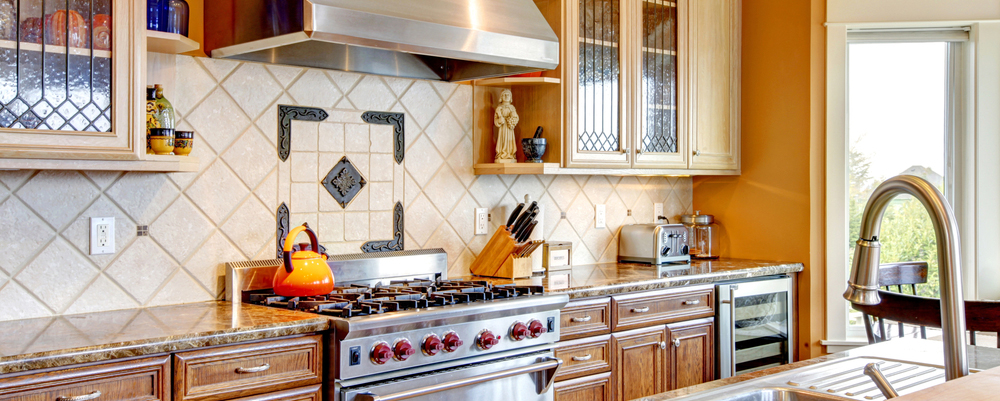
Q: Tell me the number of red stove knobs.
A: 7